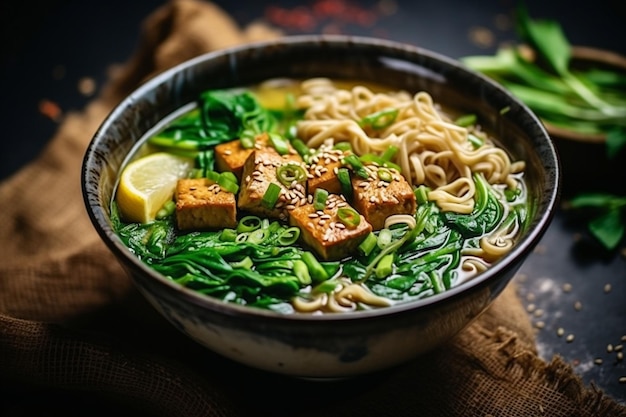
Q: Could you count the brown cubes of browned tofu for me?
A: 6